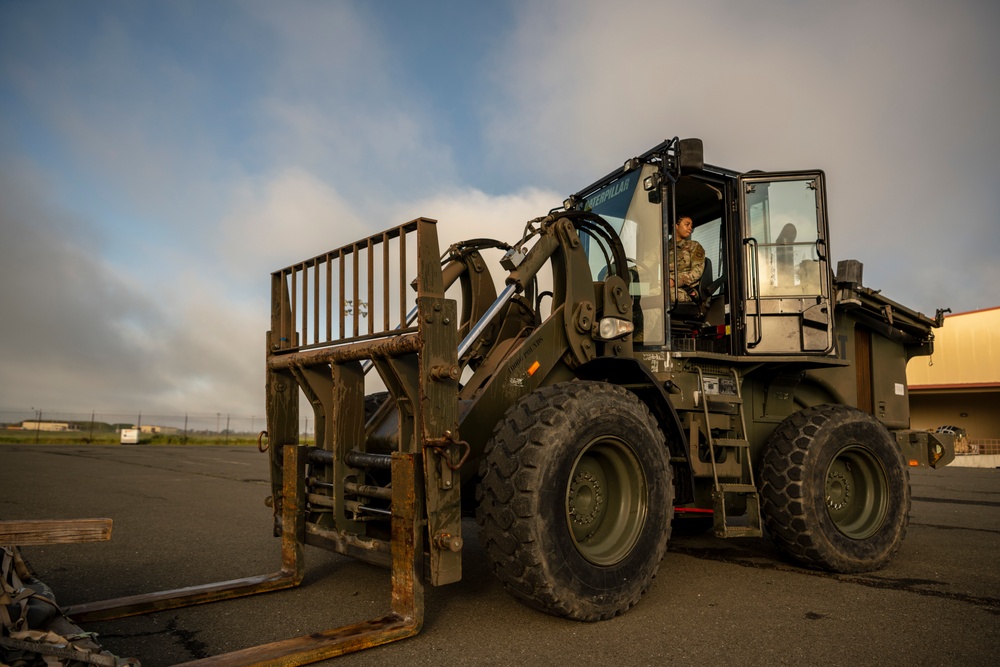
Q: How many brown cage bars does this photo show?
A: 10